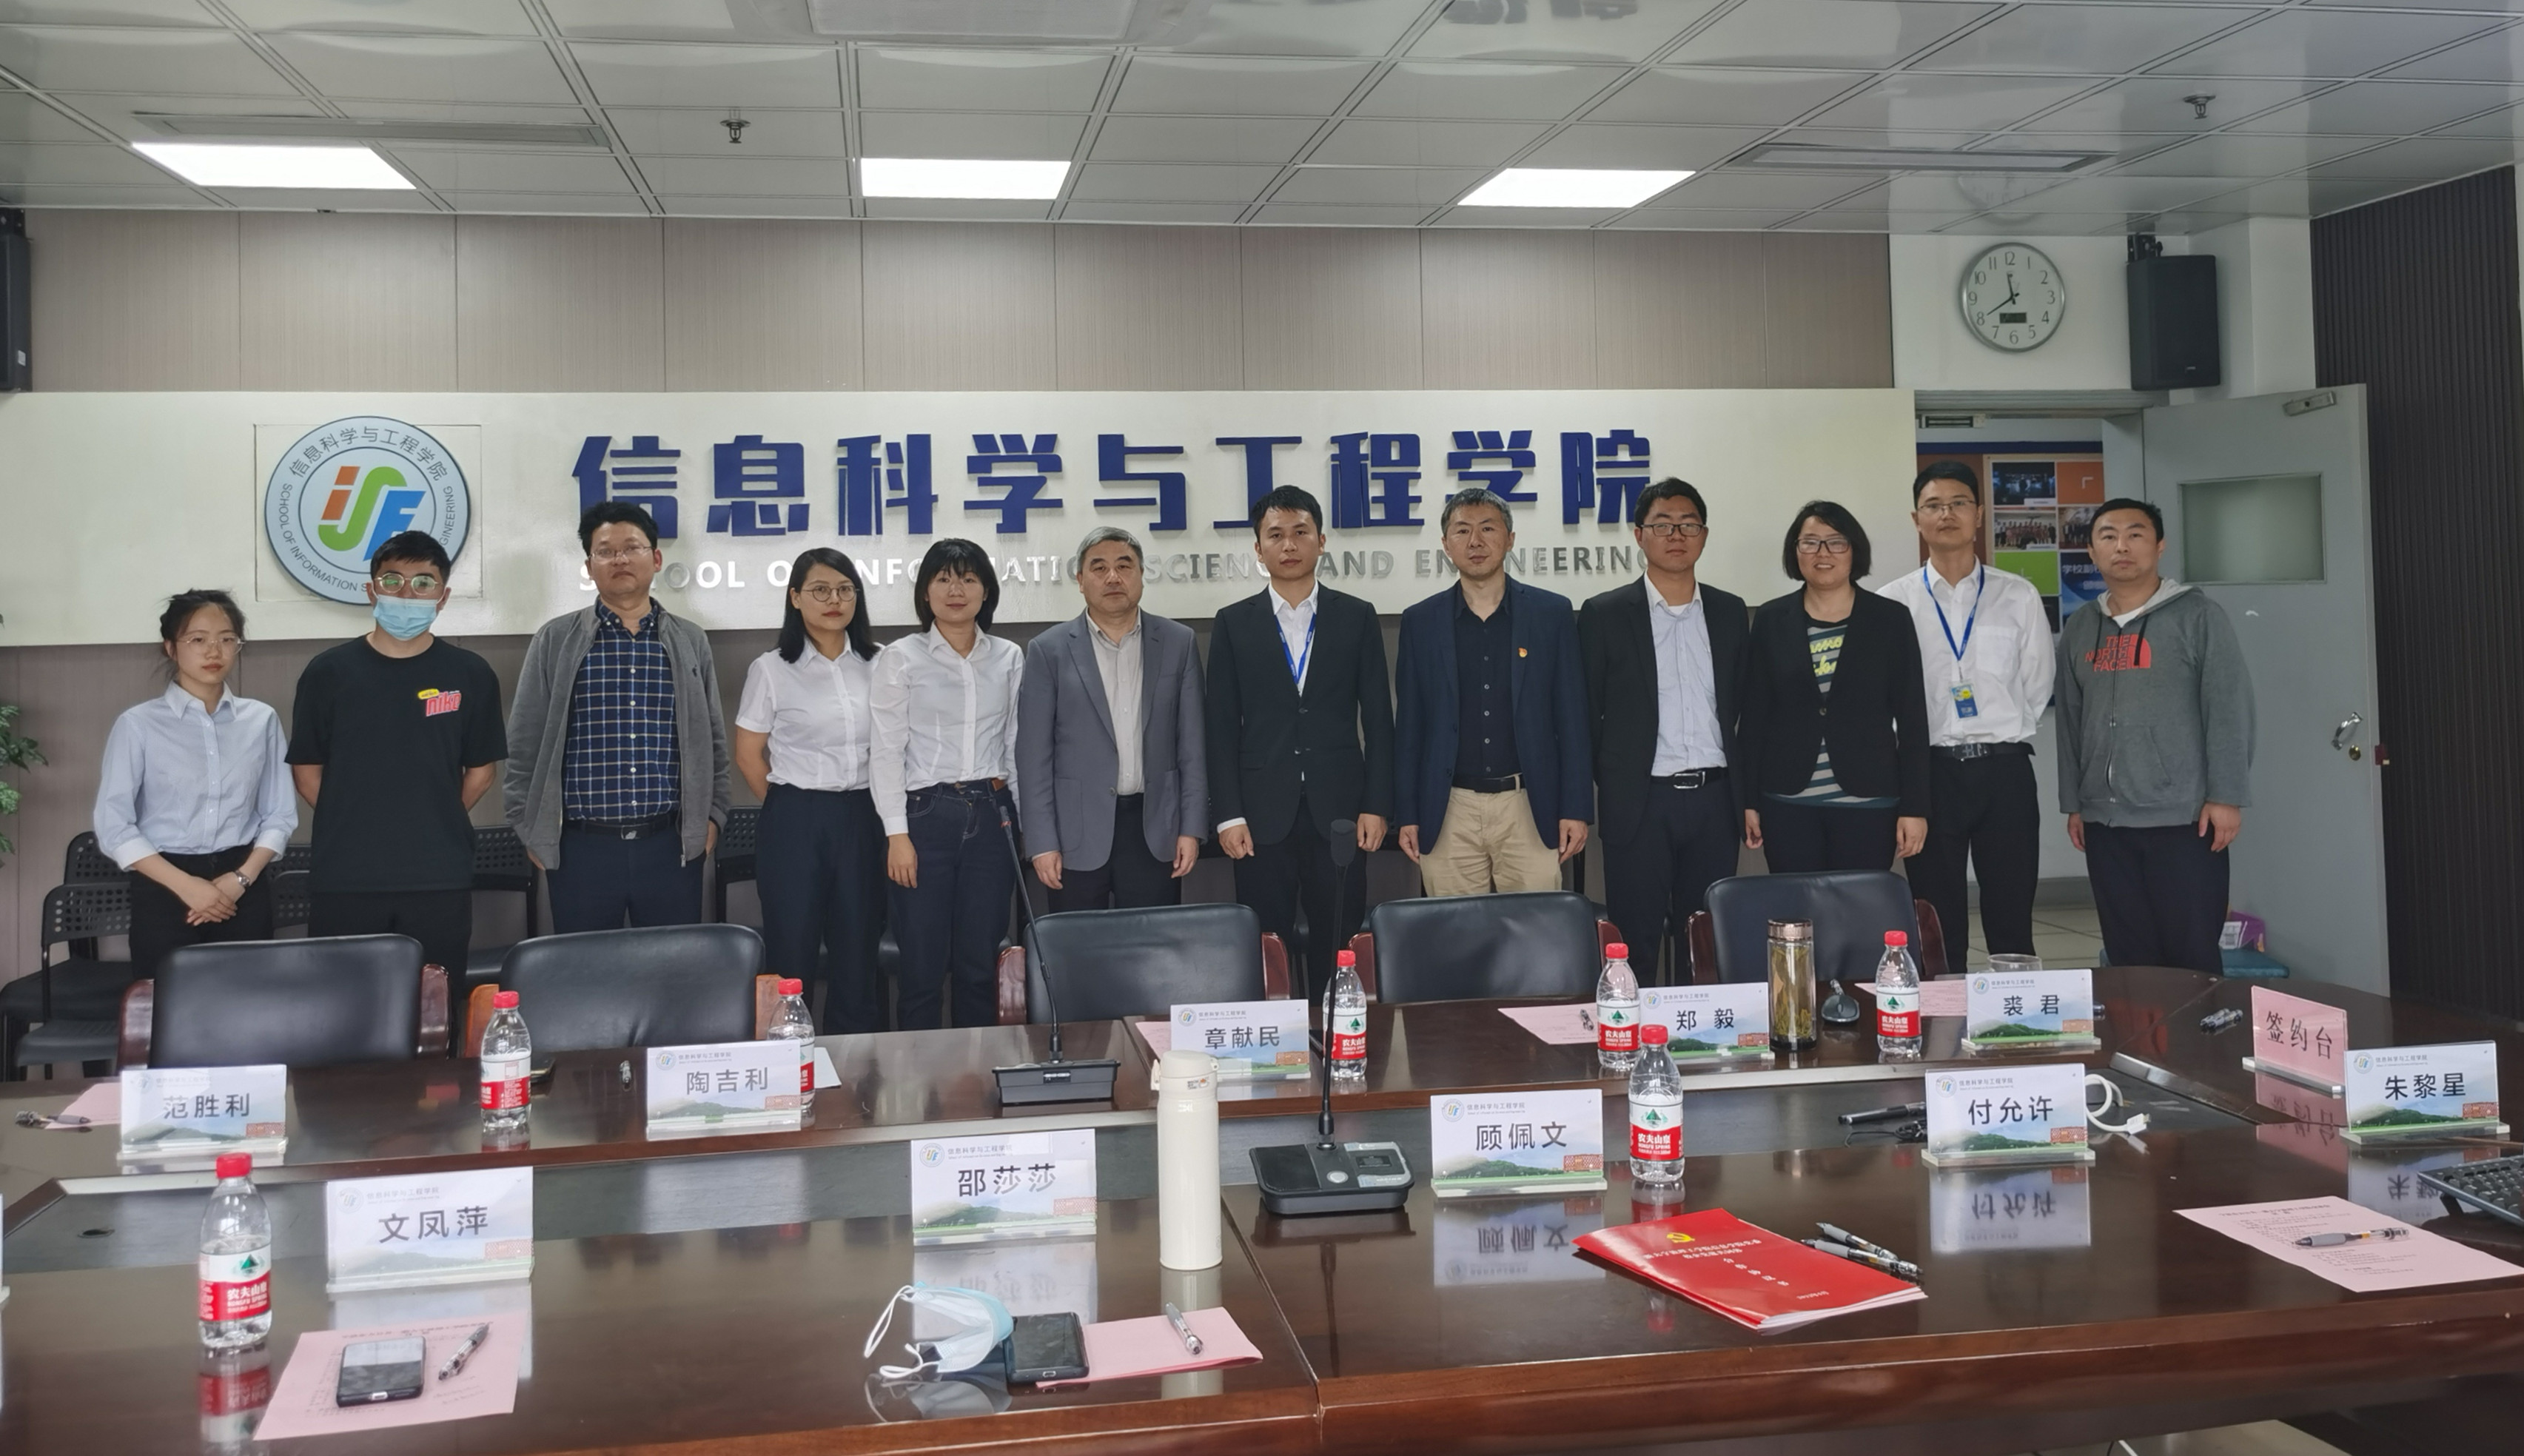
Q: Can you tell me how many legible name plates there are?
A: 10